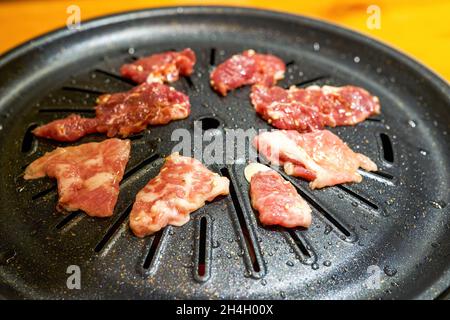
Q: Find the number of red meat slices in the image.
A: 8